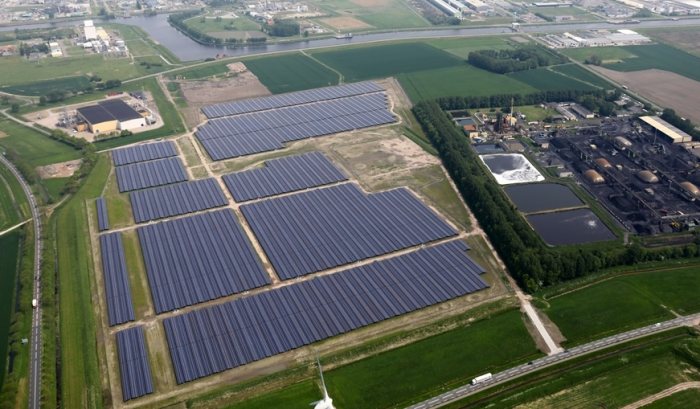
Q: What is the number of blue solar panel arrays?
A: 12